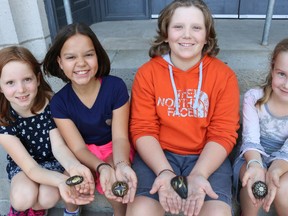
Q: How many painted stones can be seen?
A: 4